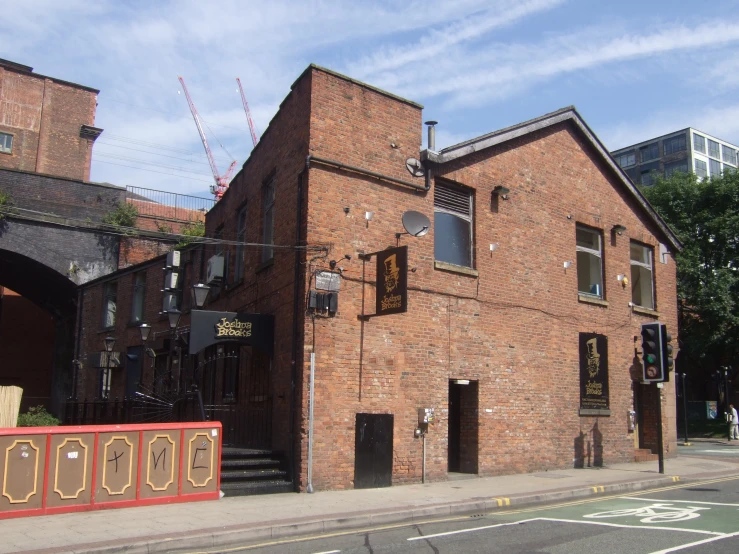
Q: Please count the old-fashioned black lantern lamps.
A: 4